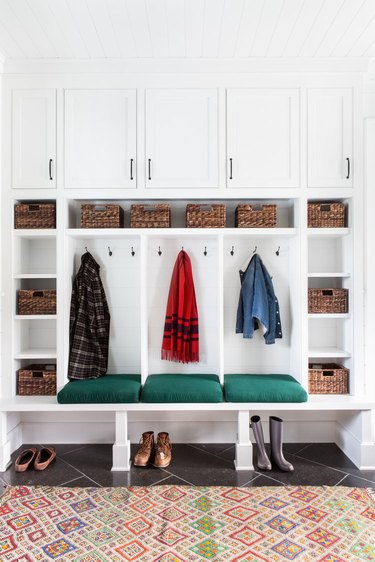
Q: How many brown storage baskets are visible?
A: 10